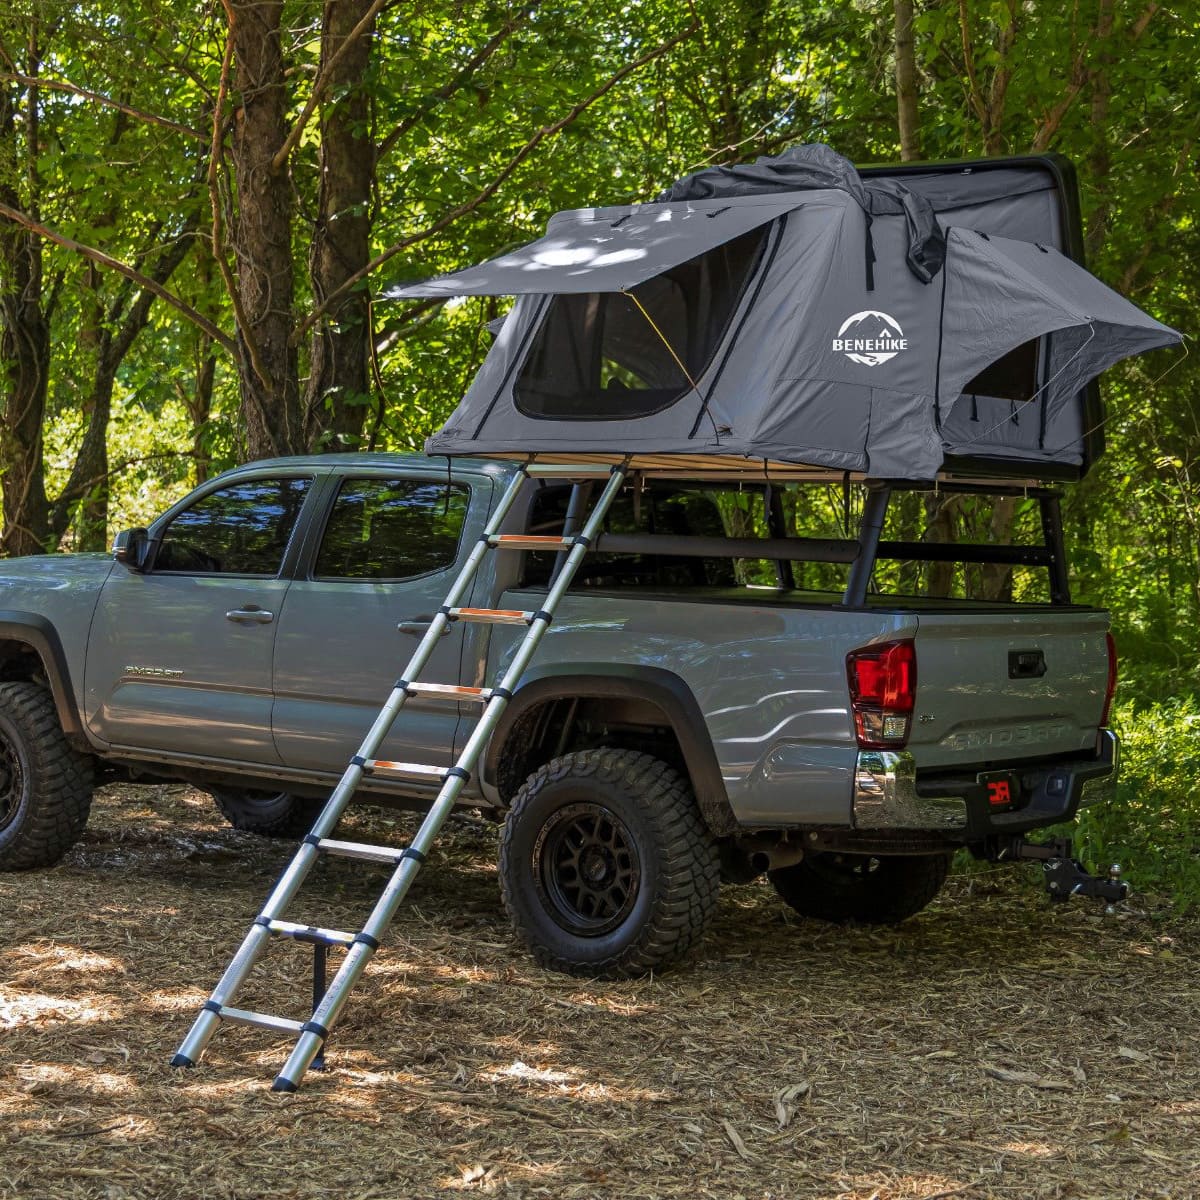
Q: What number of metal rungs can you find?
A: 8